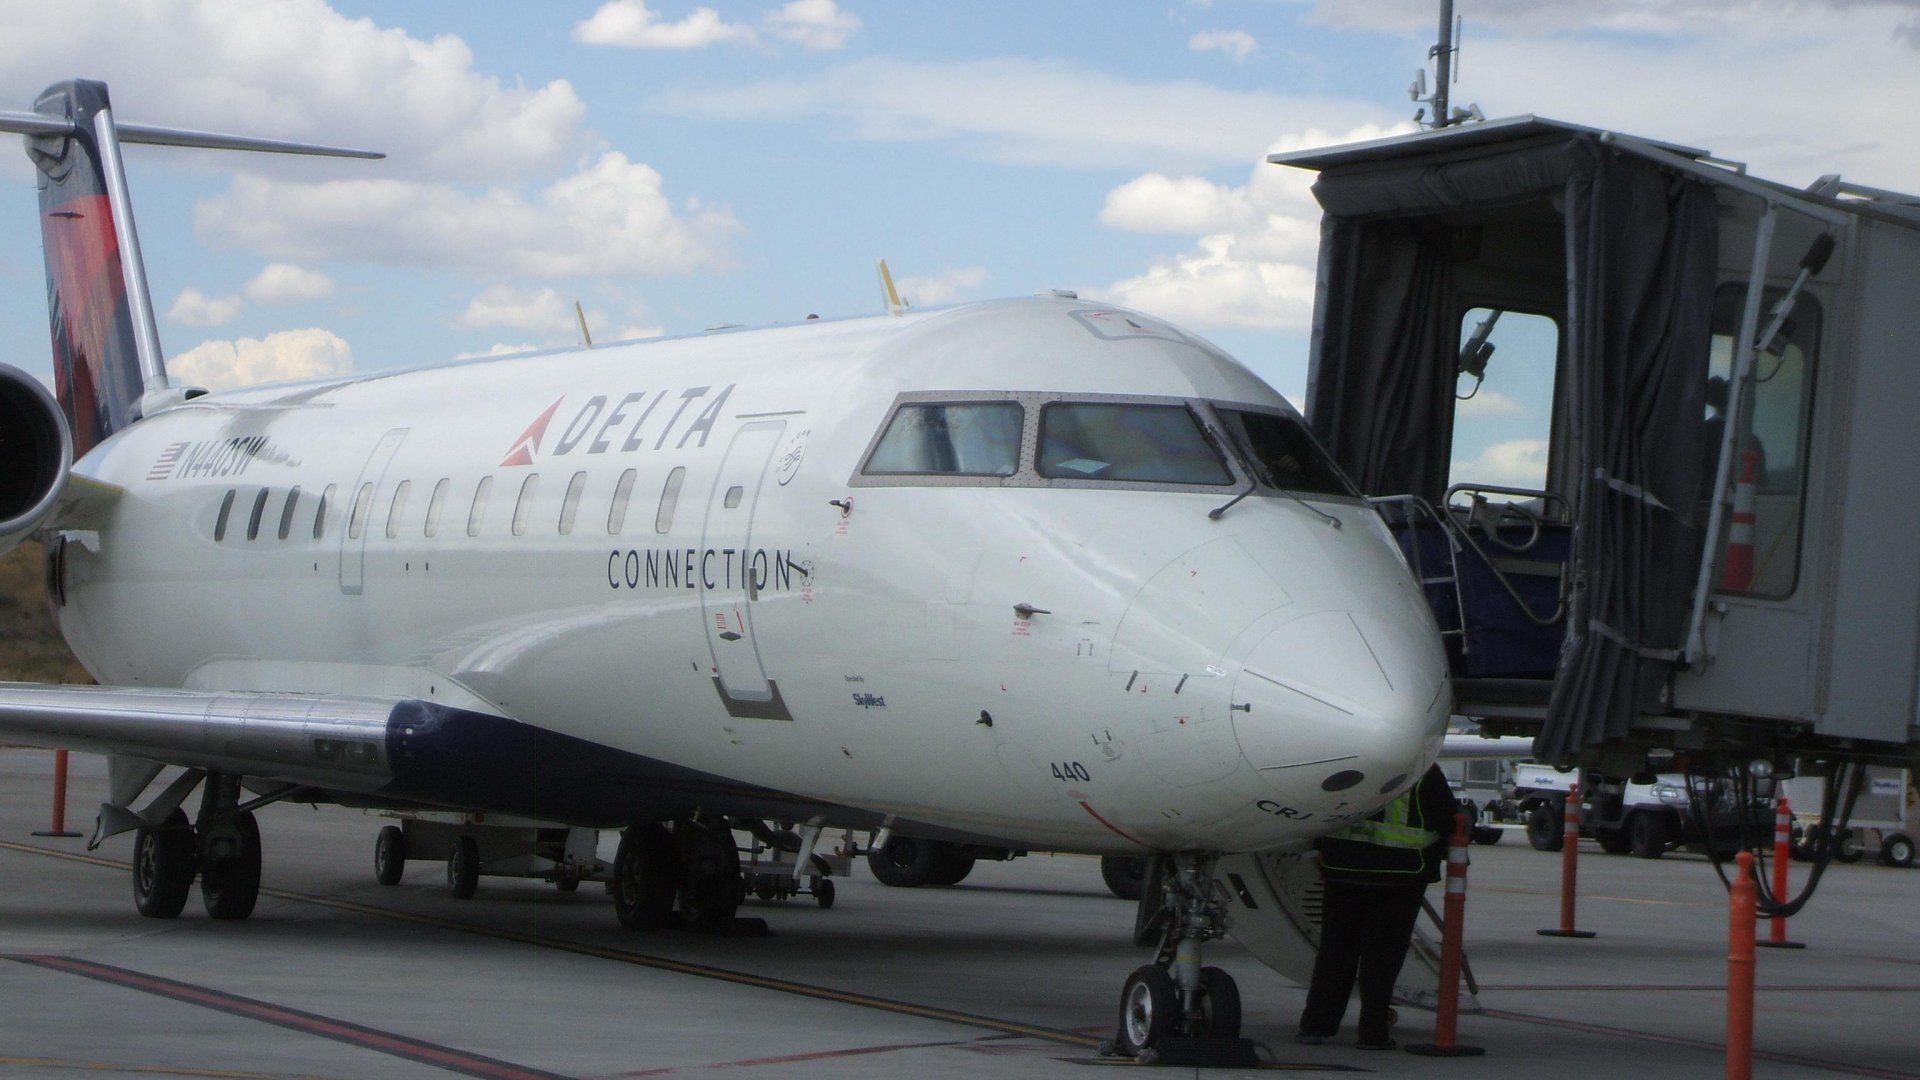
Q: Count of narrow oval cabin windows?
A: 12